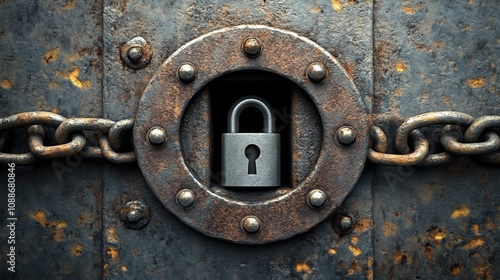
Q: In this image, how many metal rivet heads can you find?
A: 11